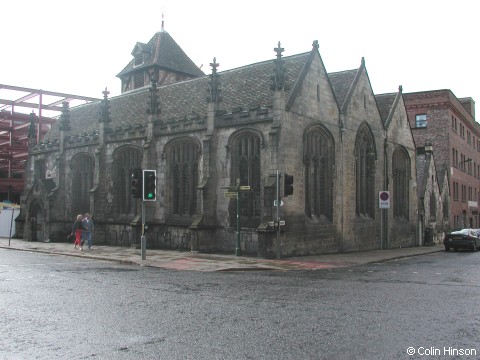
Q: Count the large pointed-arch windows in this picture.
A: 7